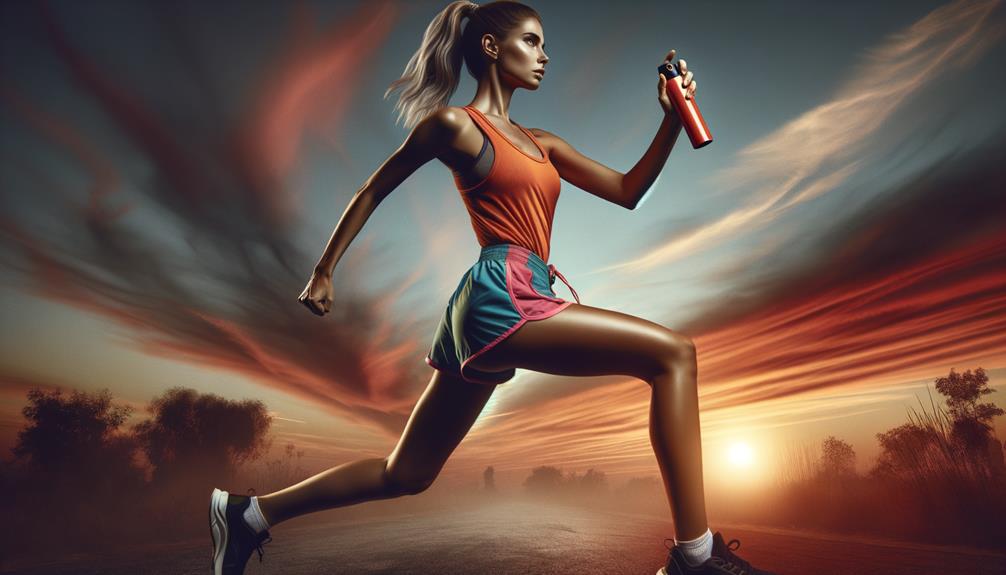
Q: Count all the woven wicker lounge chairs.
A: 0